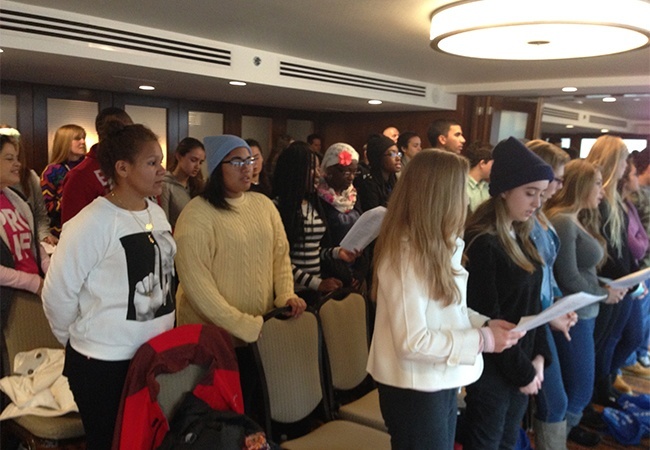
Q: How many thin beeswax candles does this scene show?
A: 0